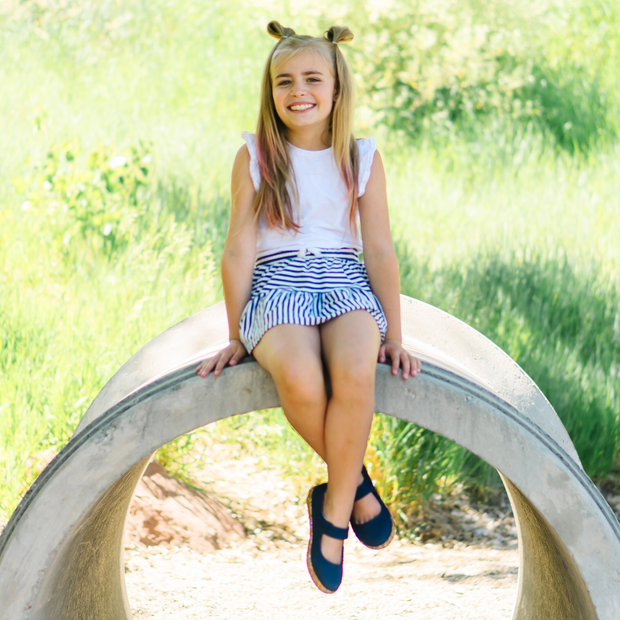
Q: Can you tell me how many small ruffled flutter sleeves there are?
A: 2